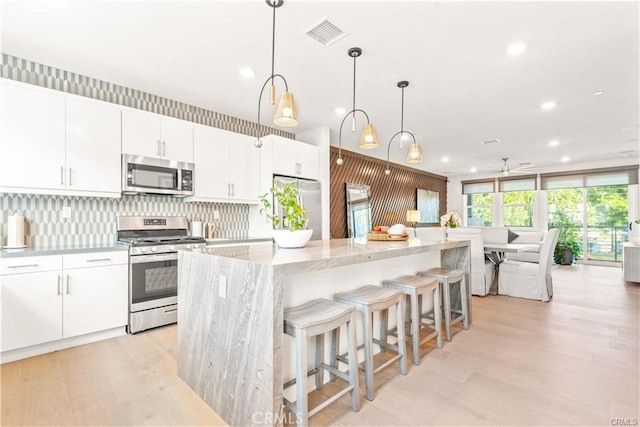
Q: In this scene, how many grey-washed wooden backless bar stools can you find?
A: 4